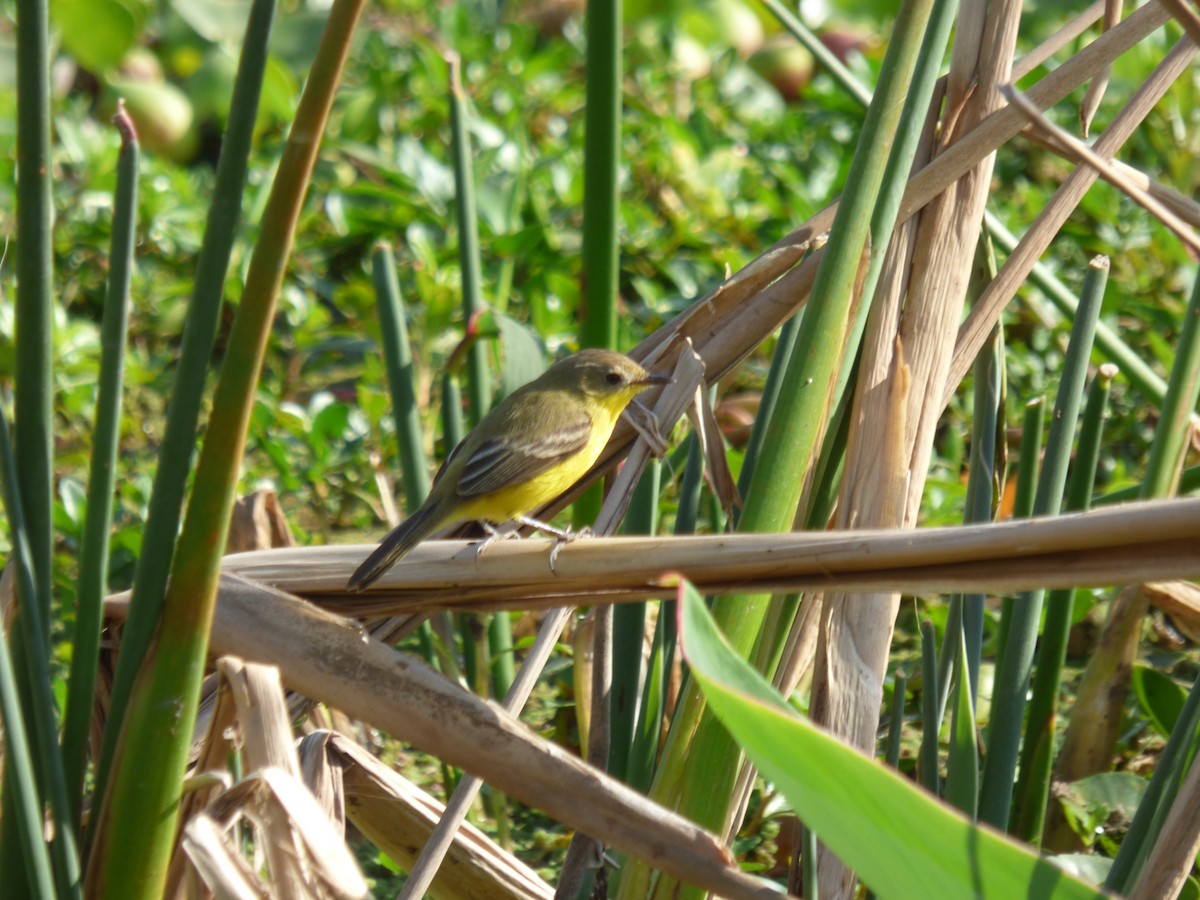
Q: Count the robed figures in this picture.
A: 0